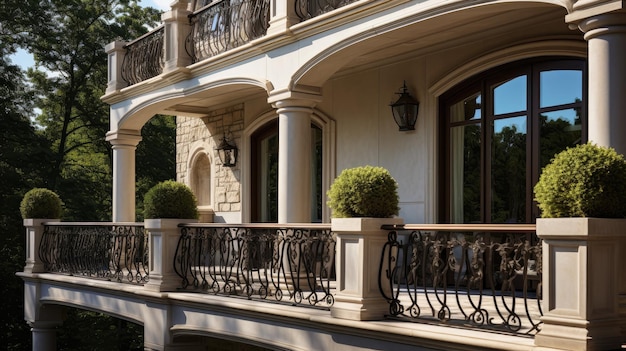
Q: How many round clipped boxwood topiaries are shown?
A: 4